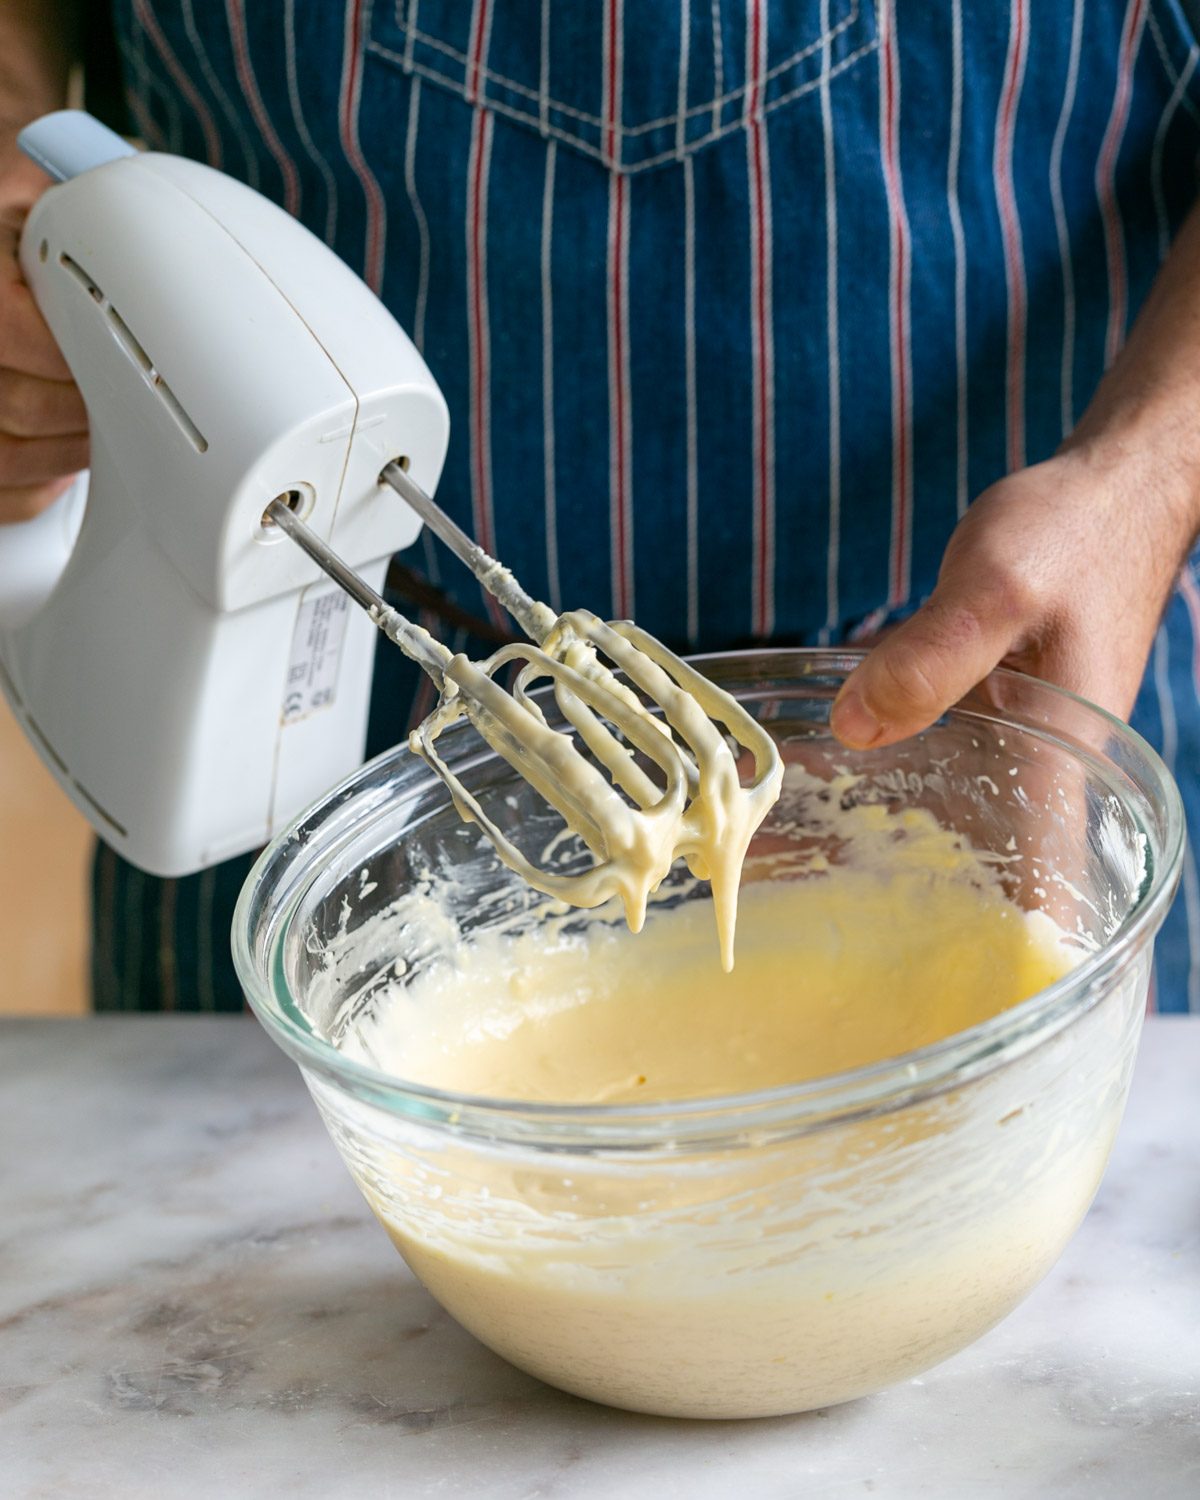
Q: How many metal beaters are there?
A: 2